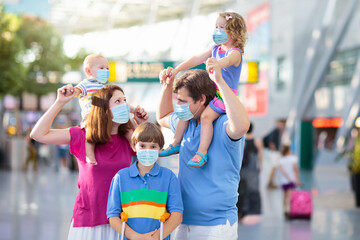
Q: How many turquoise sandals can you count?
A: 2